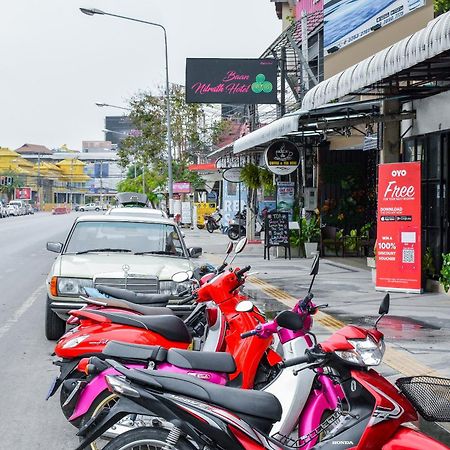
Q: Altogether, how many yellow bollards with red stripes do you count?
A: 0